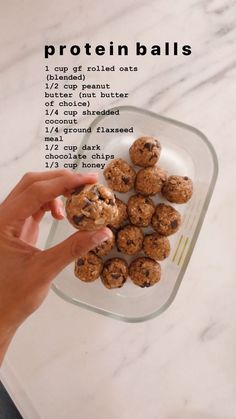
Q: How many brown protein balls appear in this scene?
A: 14